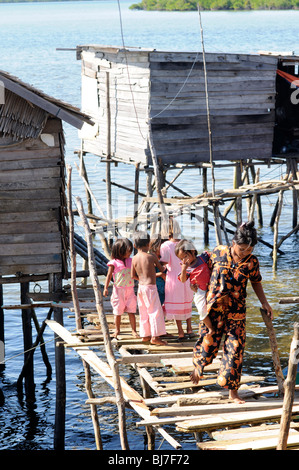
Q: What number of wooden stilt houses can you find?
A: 2